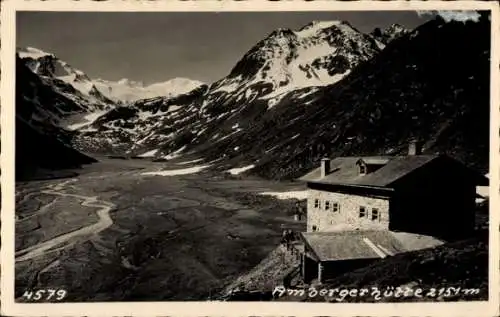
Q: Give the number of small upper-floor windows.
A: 5